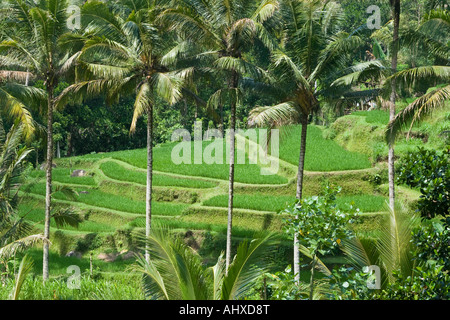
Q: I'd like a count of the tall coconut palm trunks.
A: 5